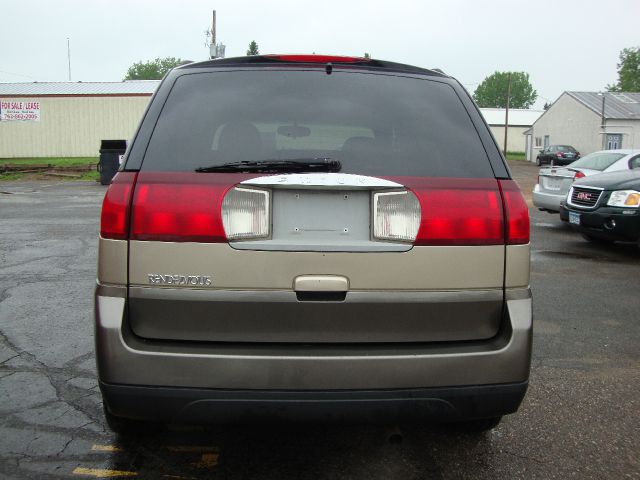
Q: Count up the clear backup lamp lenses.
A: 2